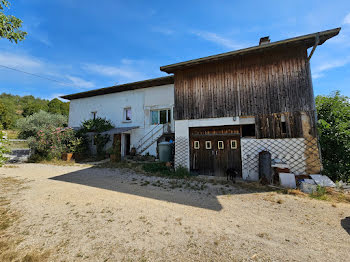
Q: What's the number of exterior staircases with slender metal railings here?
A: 1